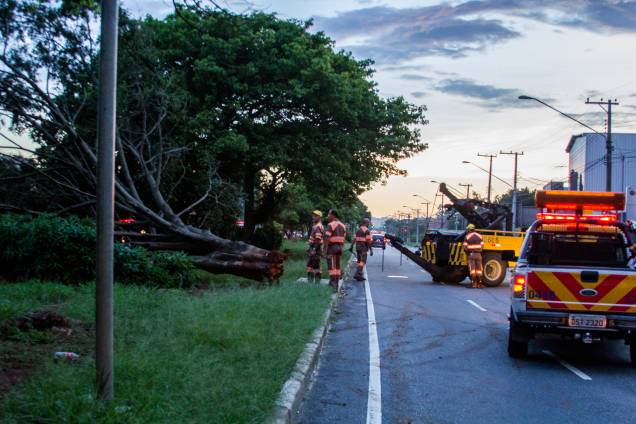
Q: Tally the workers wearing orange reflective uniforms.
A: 4